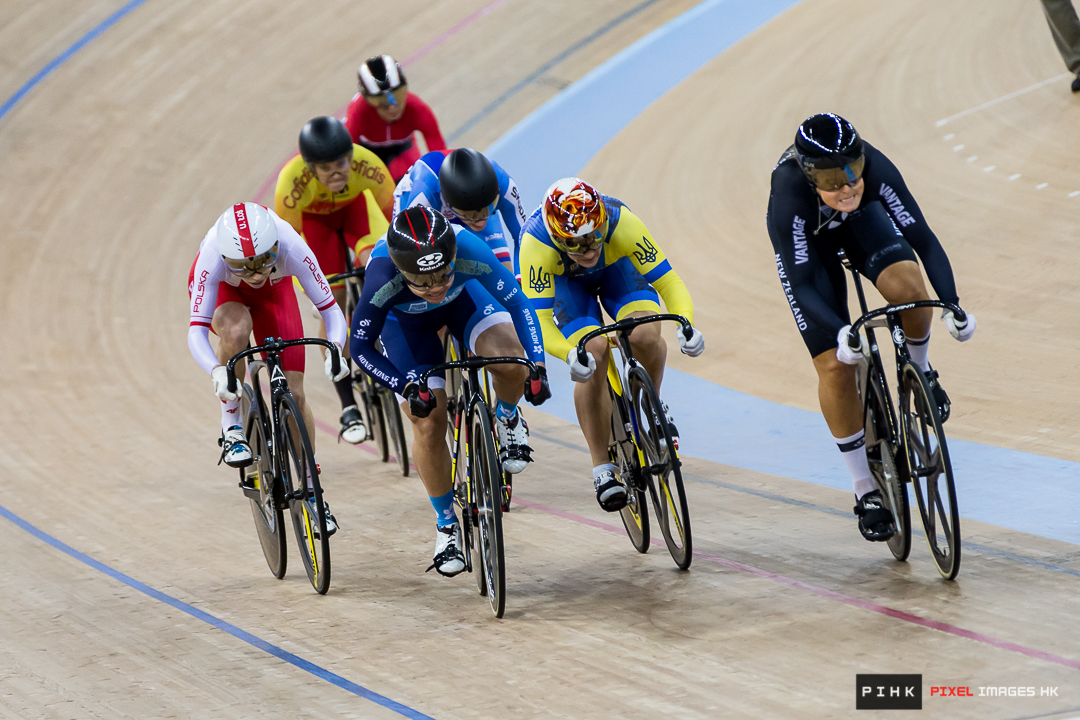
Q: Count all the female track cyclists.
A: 7